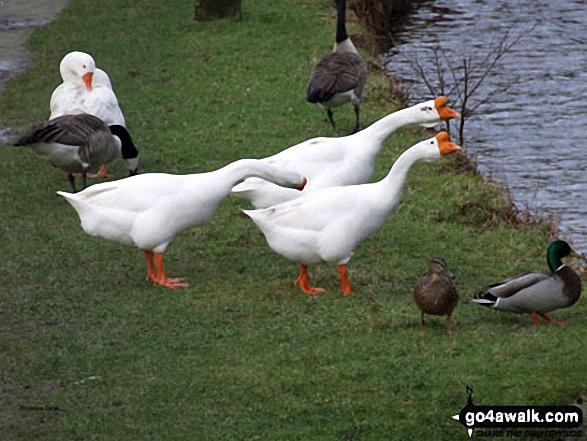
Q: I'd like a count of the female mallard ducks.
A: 1